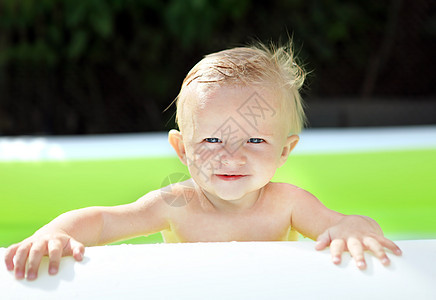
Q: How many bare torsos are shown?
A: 1